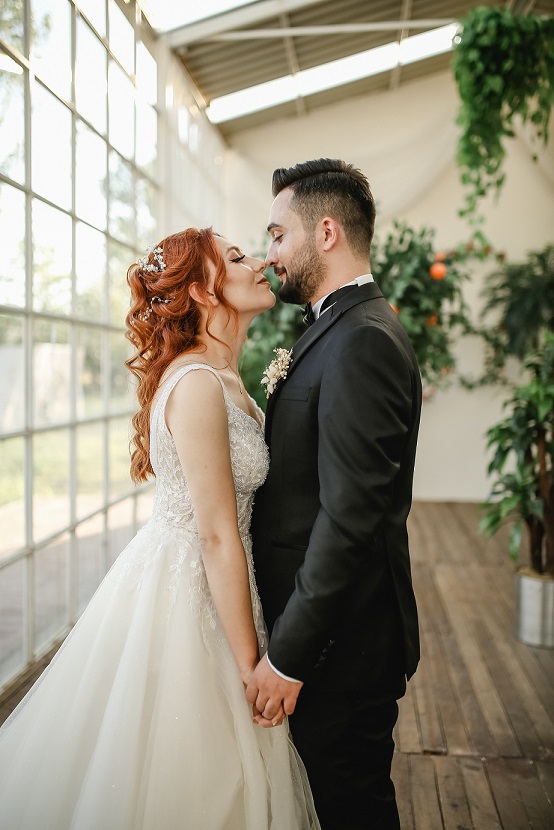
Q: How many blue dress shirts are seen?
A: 0